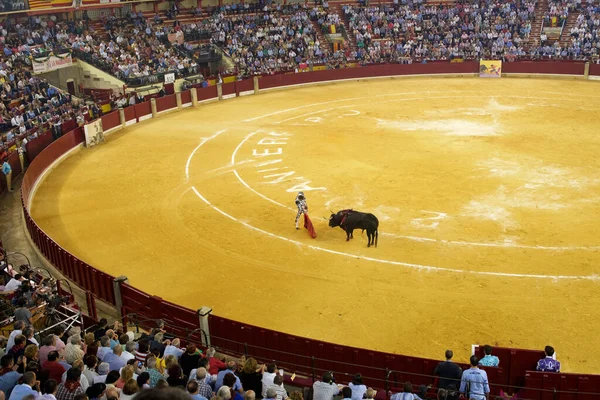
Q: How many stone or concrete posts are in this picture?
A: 9